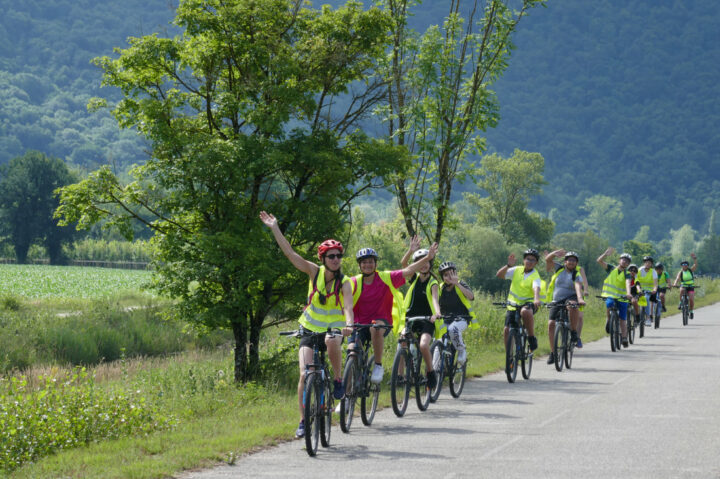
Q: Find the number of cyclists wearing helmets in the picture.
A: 11